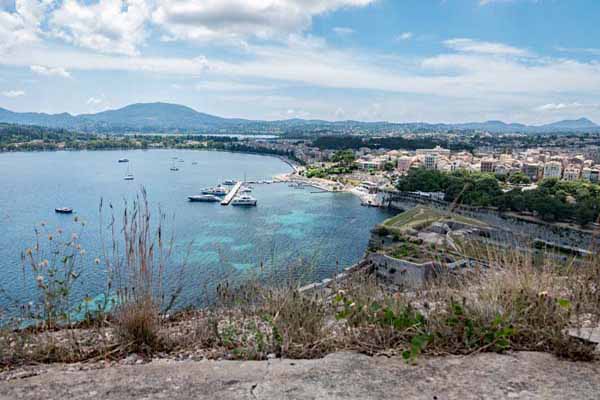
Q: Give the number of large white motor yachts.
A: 3